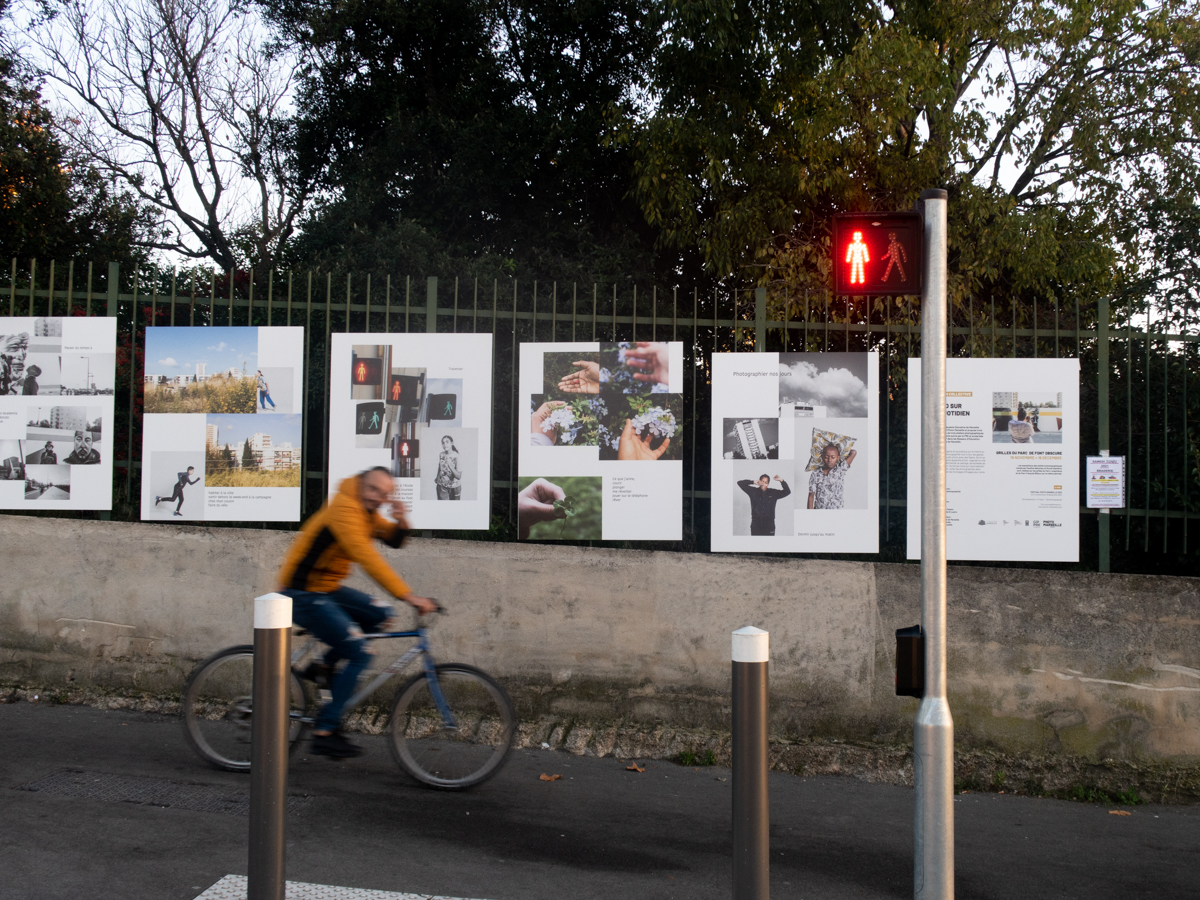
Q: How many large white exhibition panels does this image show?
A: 6